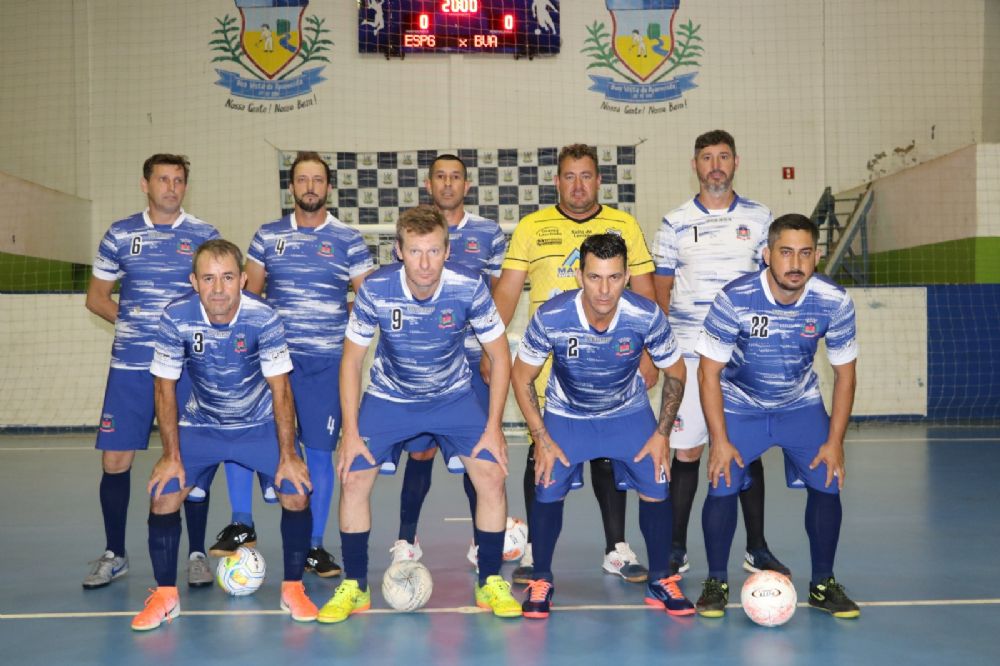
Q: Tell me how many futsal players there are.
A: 9